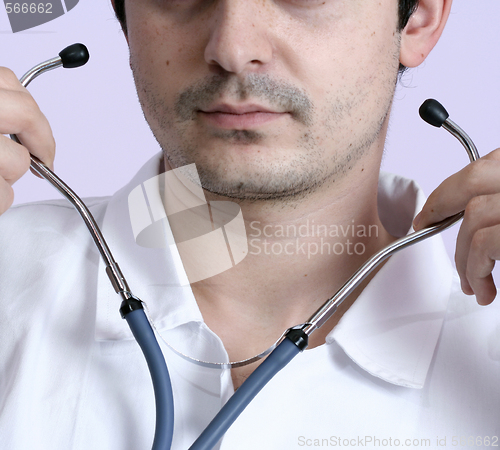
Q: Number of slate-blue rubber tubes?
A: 2